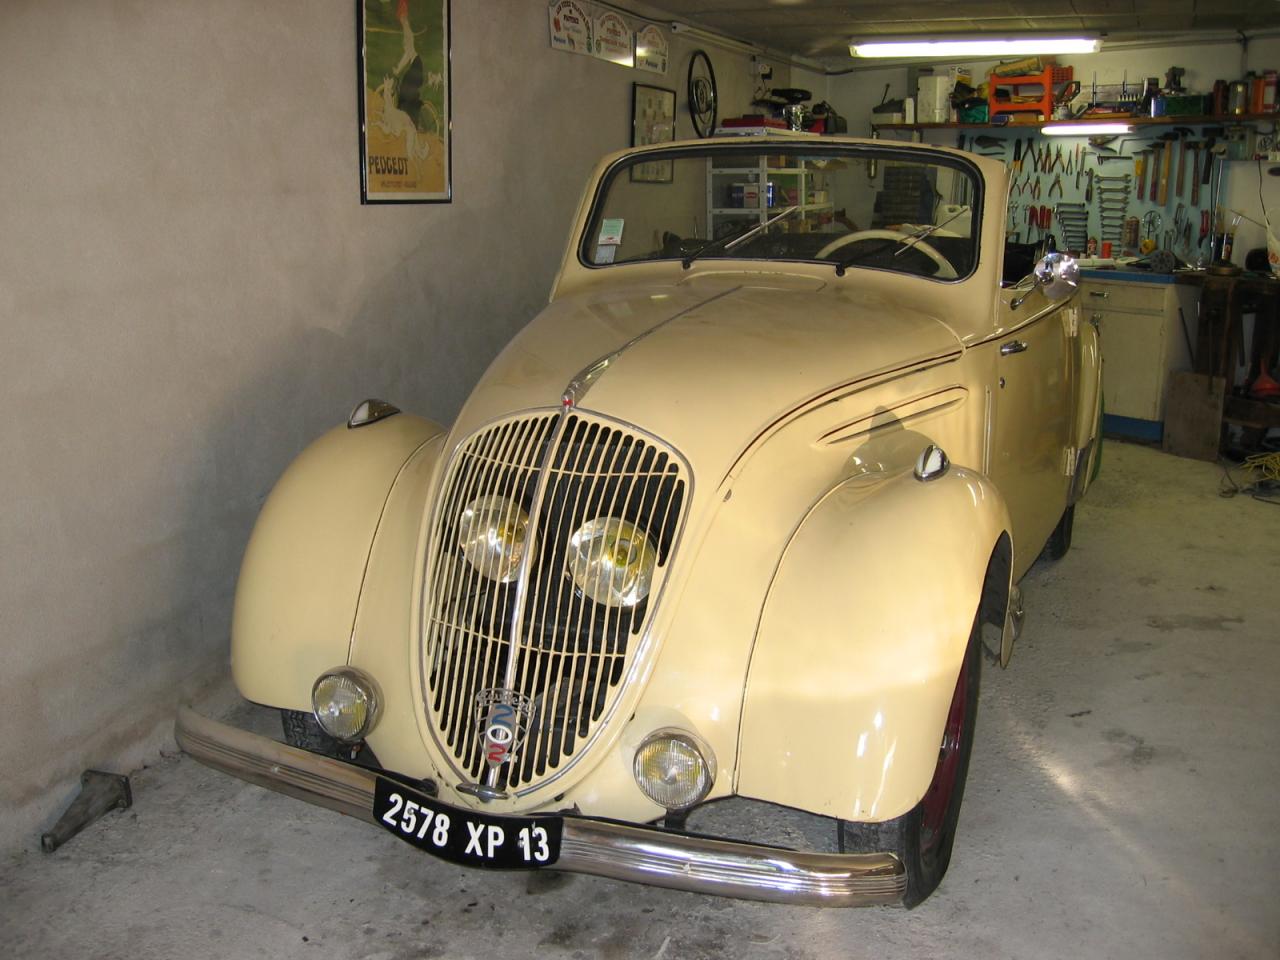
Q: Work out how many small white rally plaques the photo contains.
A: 3